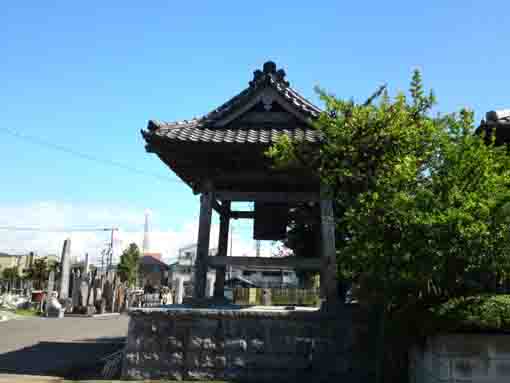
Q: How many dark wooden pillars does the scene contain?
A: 3